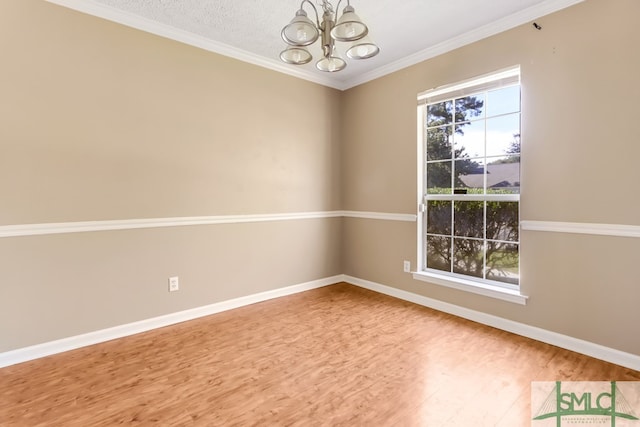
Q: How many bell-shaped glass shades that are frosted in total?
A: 5